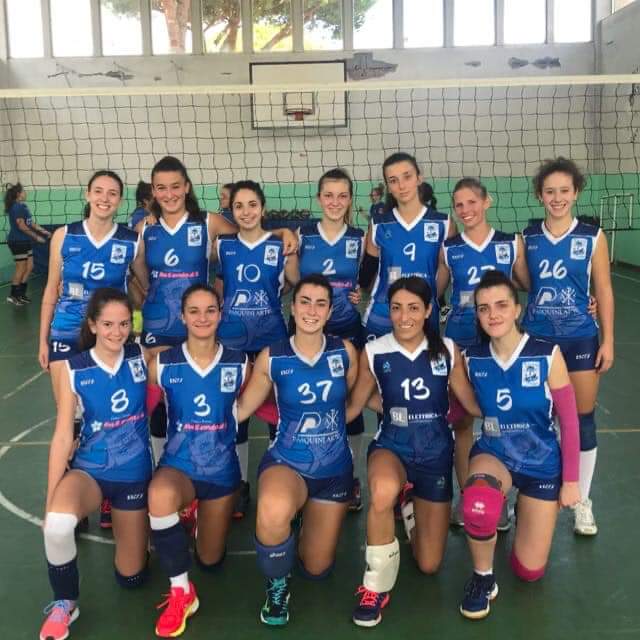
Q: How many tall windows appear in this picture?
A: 12